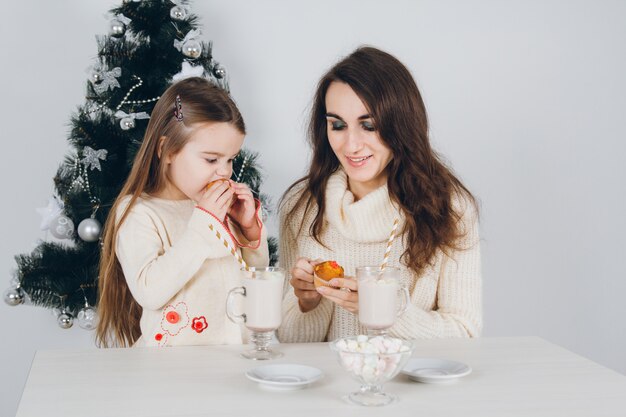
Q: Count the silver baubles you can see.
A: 11